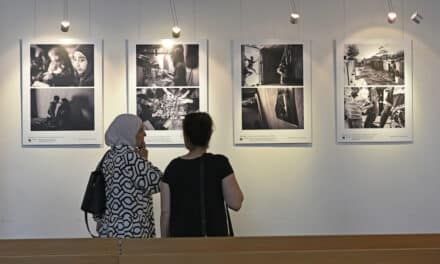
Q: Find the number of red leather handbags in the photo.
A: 0